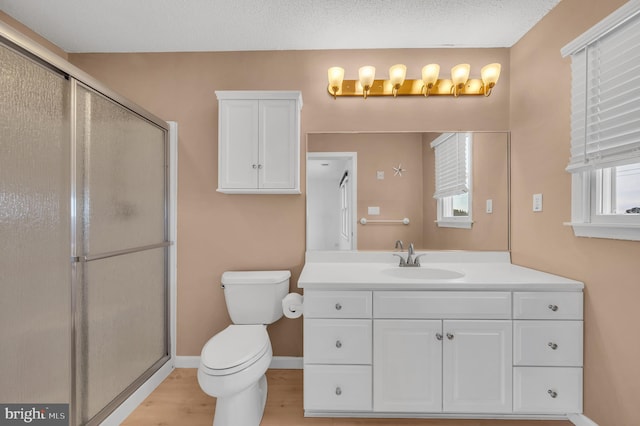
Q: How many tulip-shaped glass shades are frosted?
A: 6